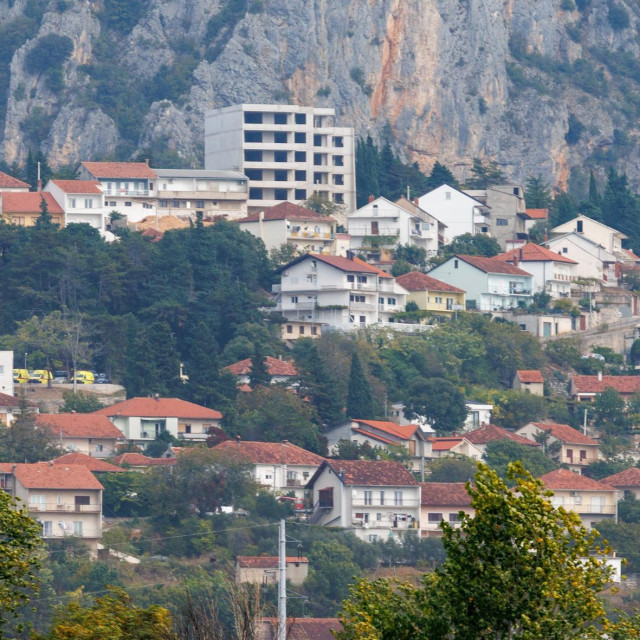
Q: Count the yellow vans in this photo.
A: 3